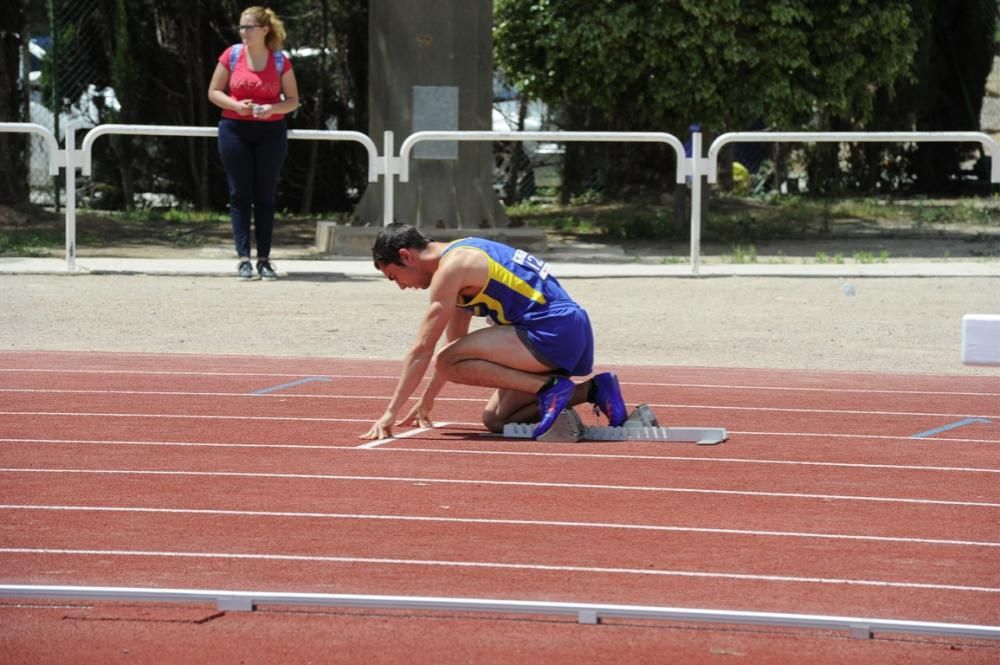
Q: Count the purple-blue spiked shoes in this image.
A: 2